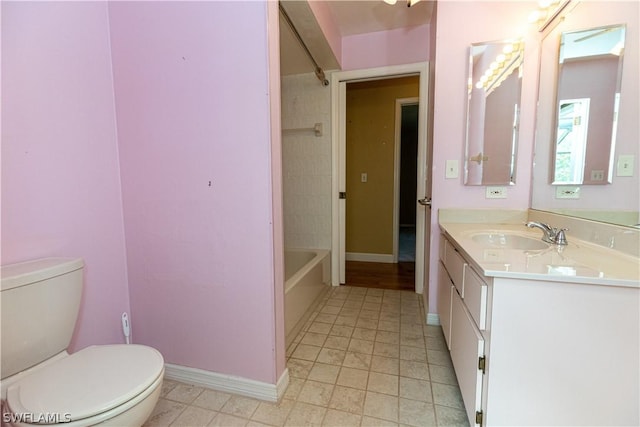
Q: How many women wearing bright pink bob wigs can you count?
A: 0